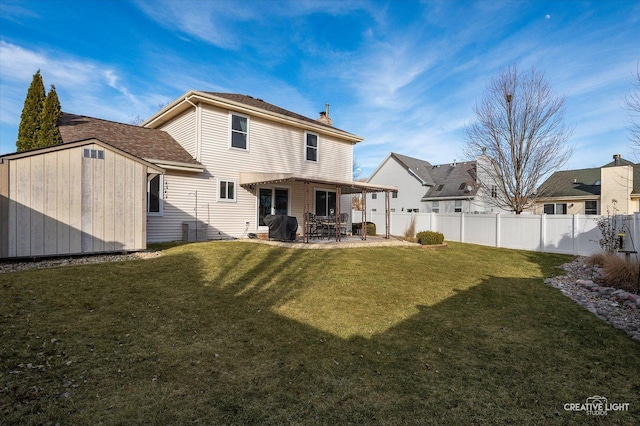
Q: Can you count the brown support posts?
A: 4